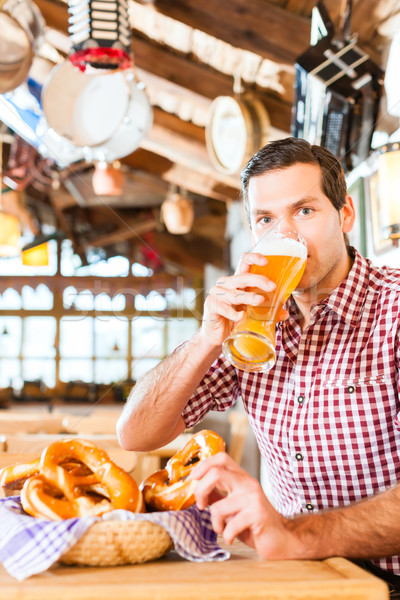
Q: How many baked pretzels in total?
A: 3